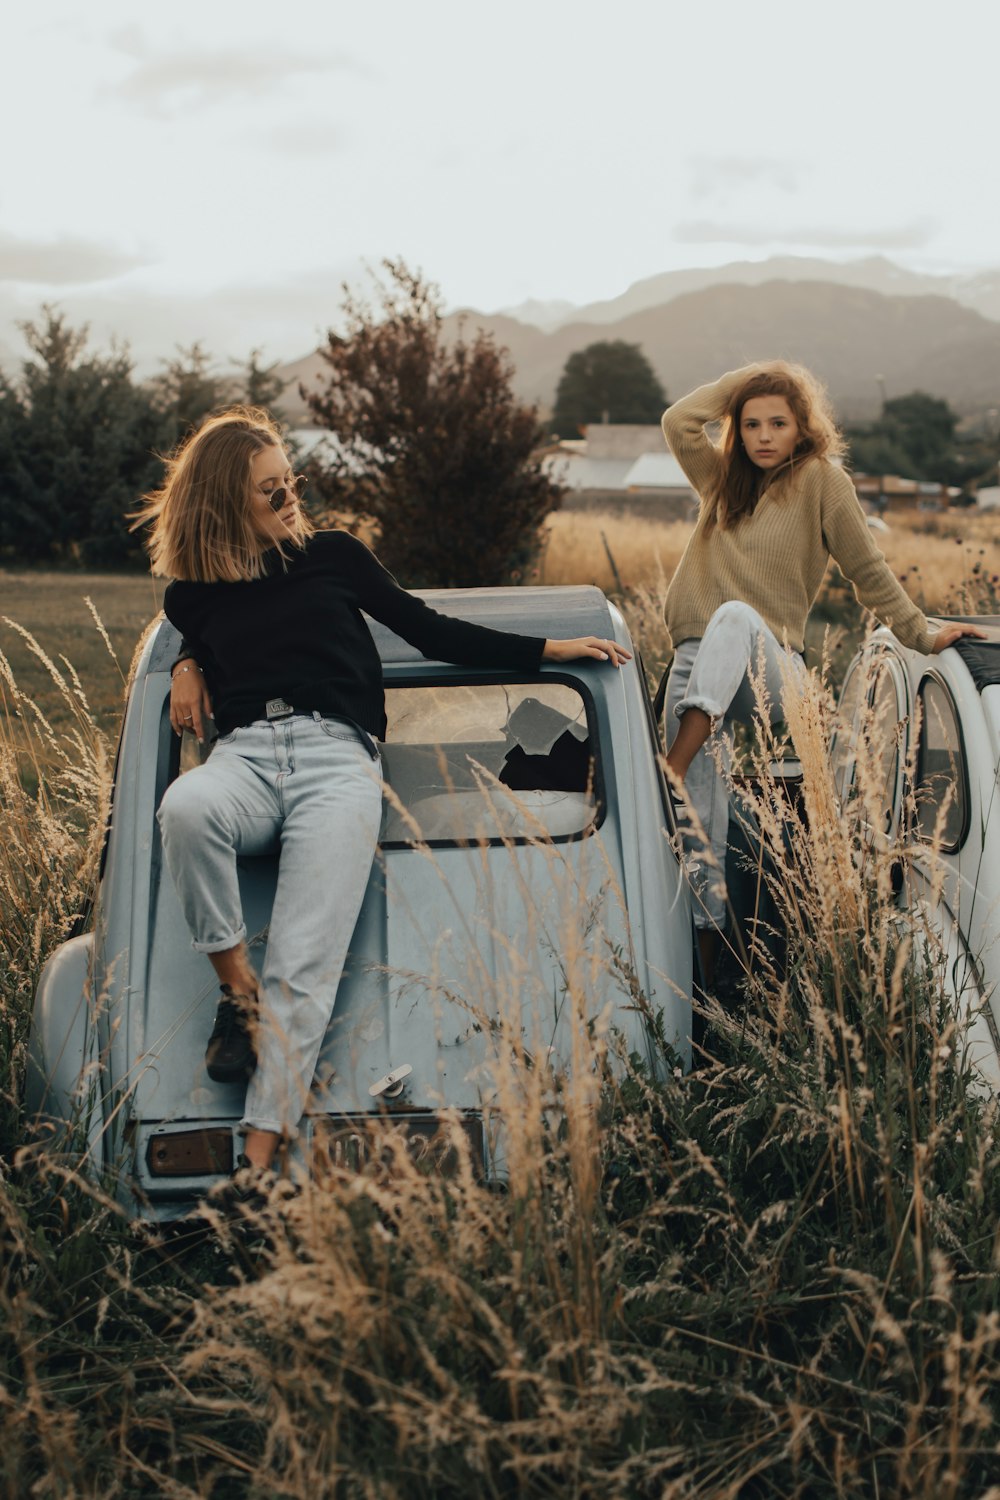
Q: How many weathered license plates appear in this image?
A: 1